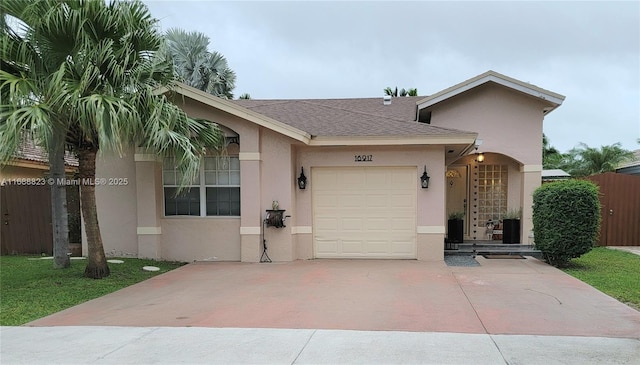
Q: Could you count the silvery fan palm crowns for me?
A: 1